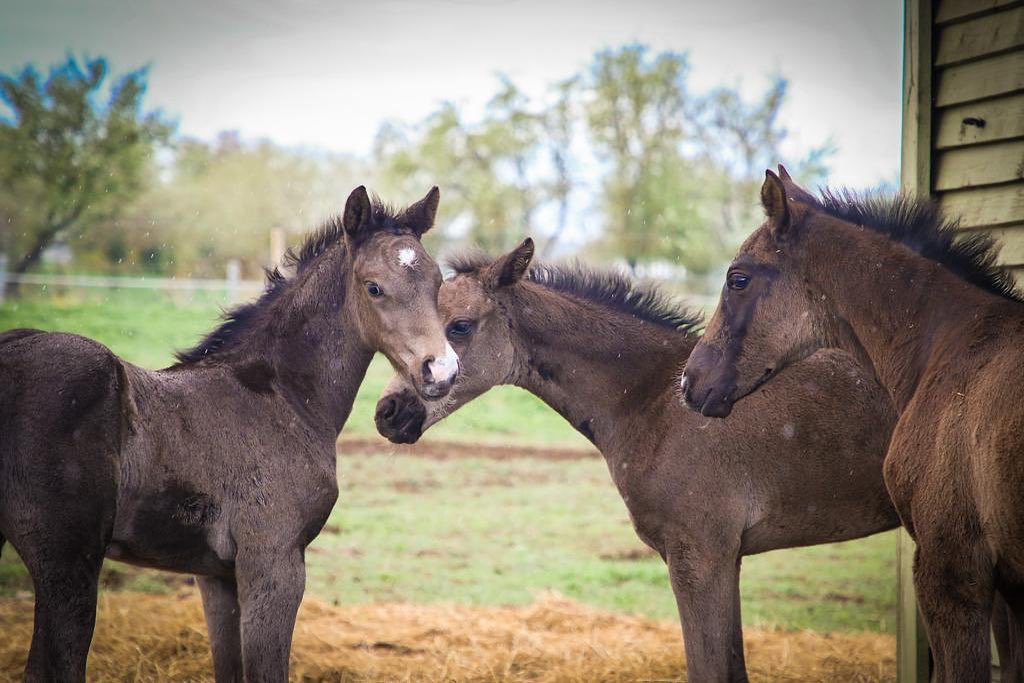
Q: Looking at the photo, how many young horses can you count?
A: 3